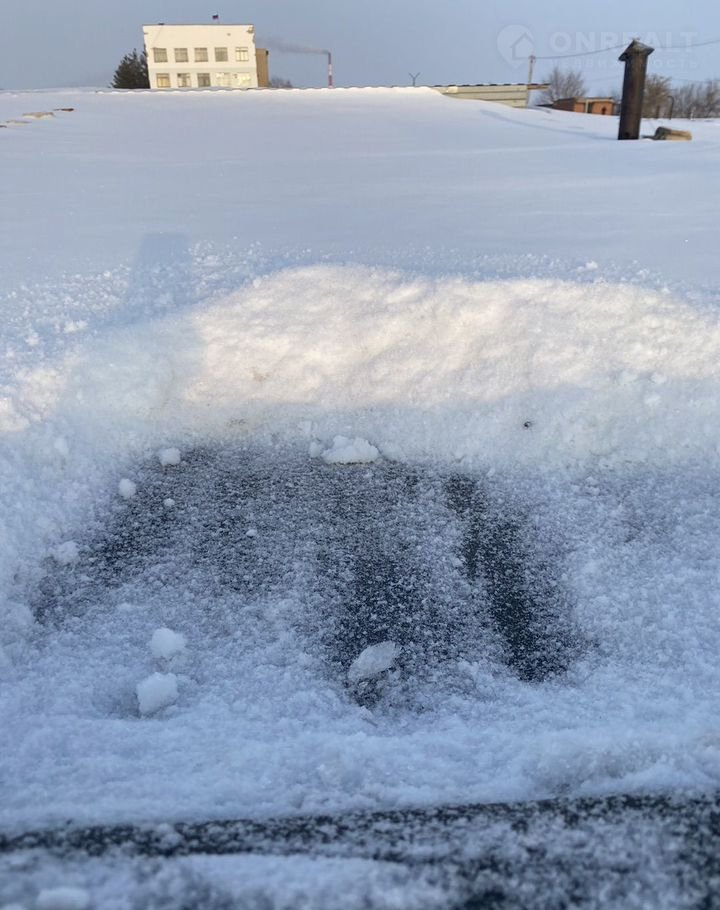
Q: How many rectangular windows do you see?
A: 10